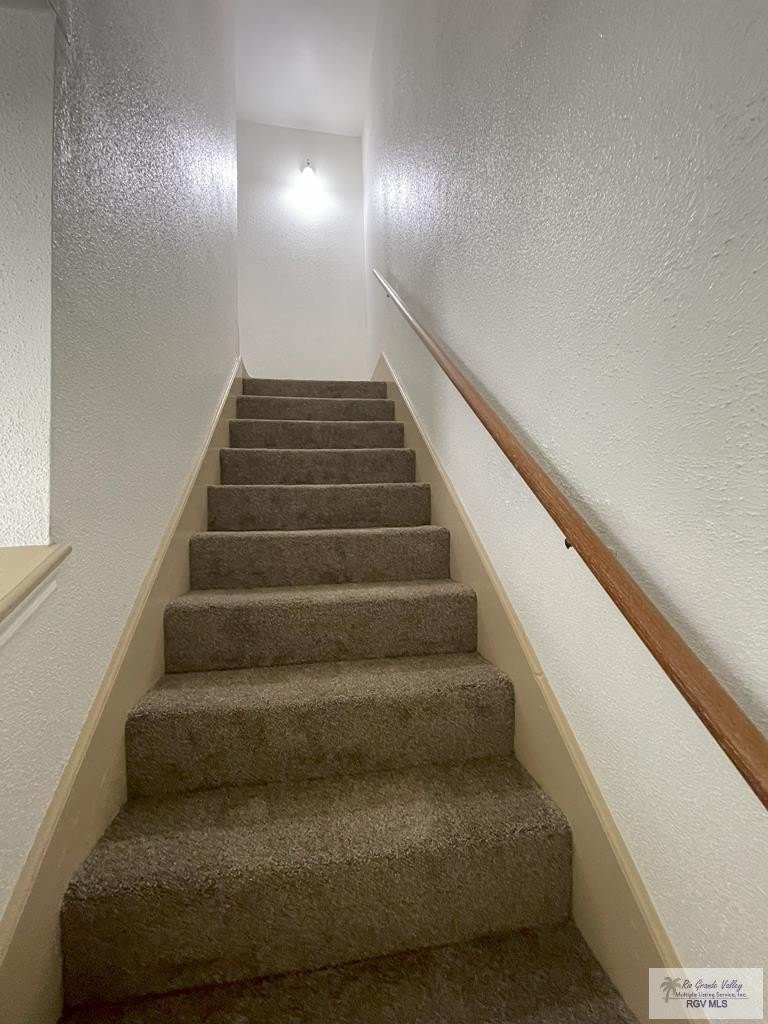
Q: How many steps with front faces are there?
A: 9